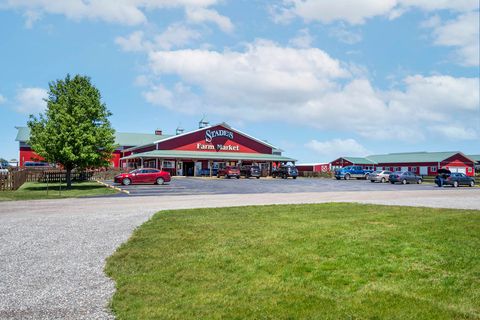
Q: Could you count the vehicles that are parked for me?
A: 8